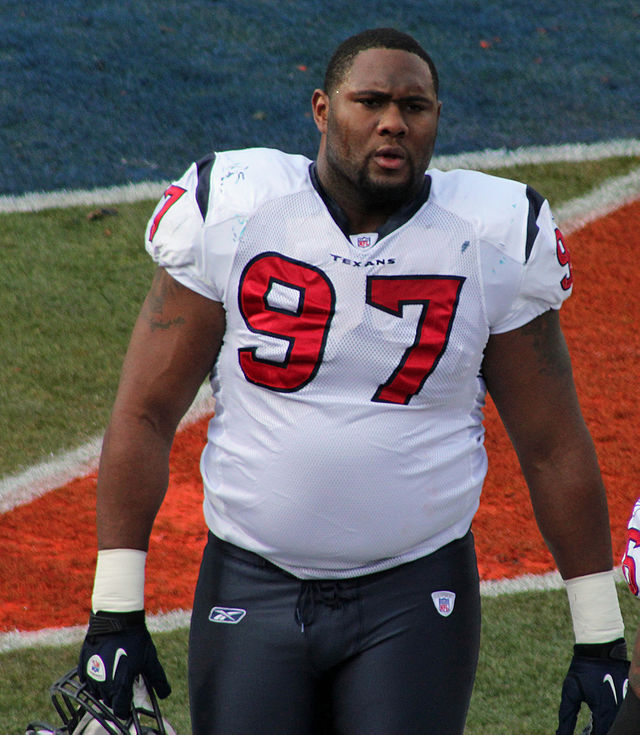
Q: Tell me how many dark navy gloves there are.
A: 2